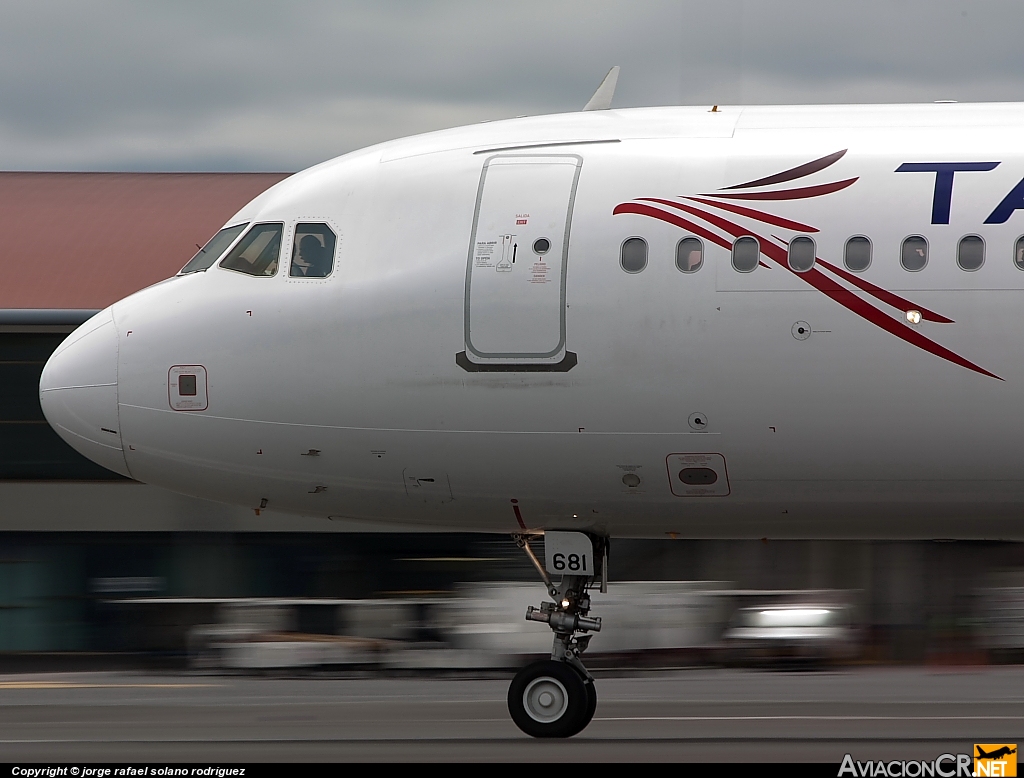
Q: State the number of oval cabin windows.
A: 8